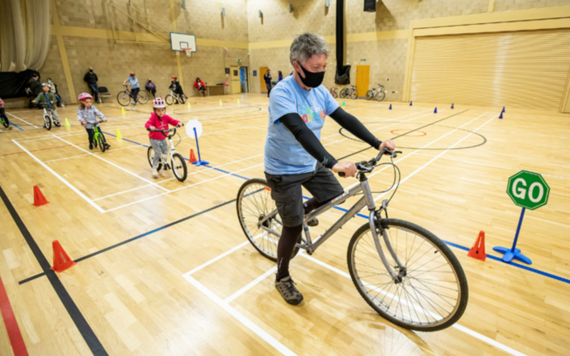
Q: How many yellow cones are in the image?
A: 6